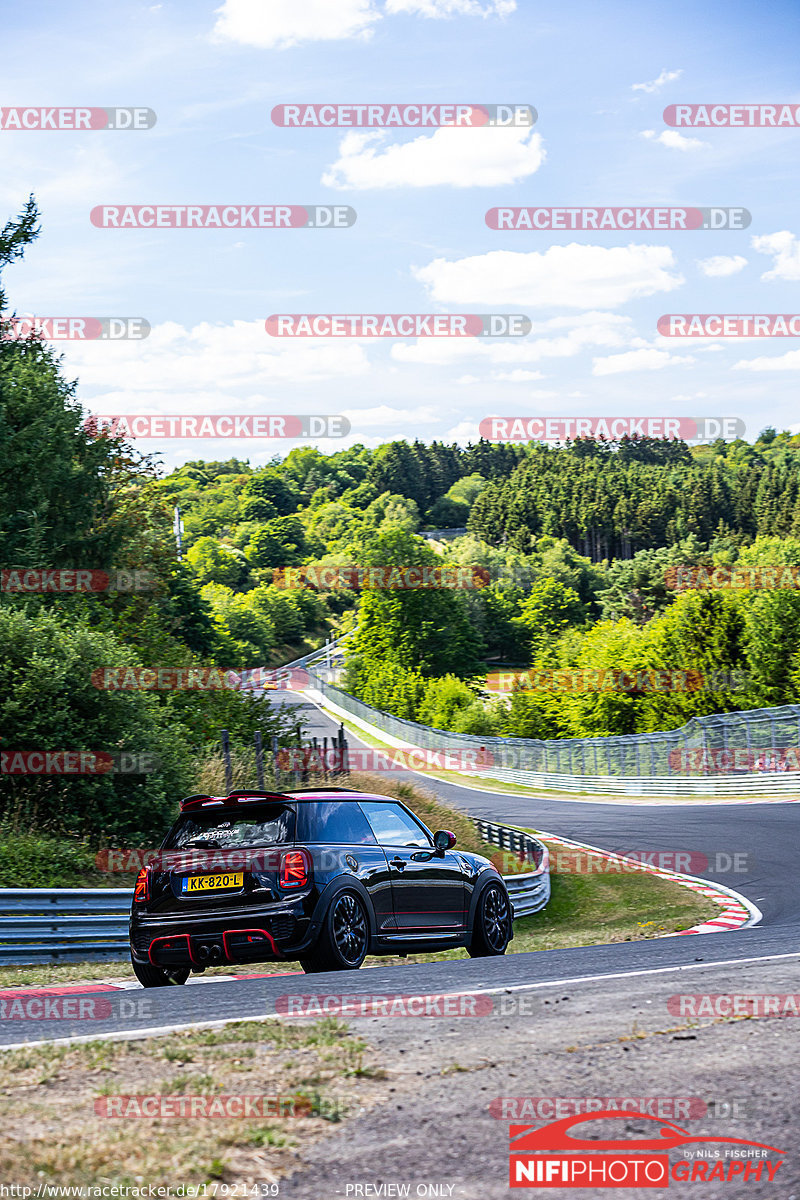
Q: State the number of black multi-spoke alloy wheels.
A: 2